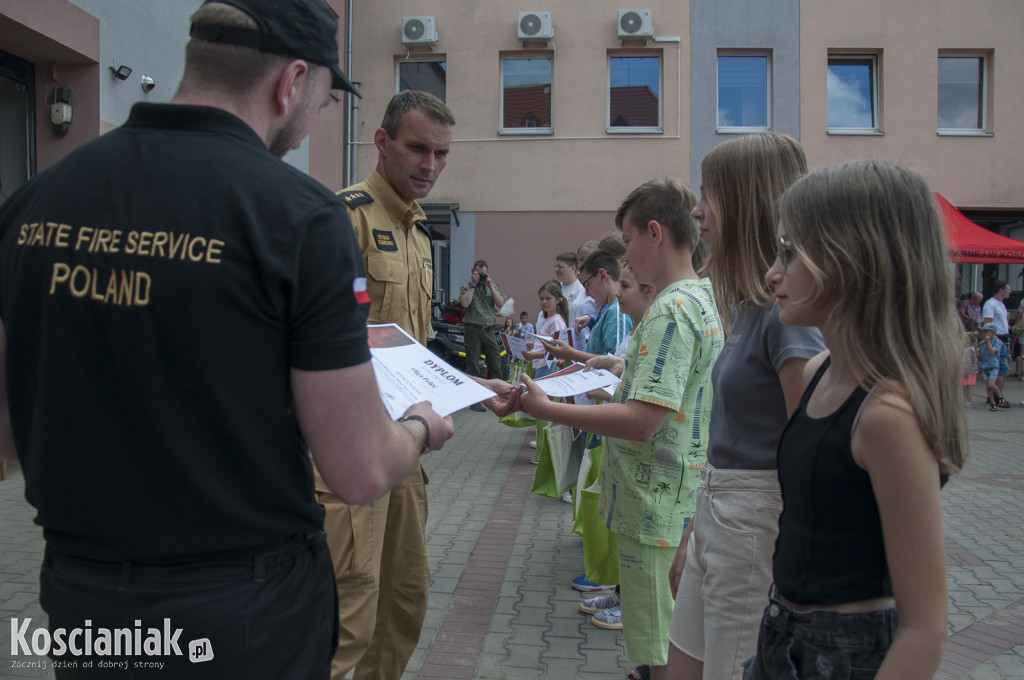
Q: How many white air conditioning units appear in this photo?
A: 3